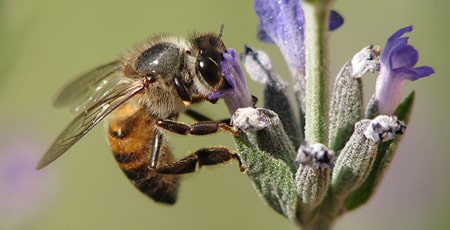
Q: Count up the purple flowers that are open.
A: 3